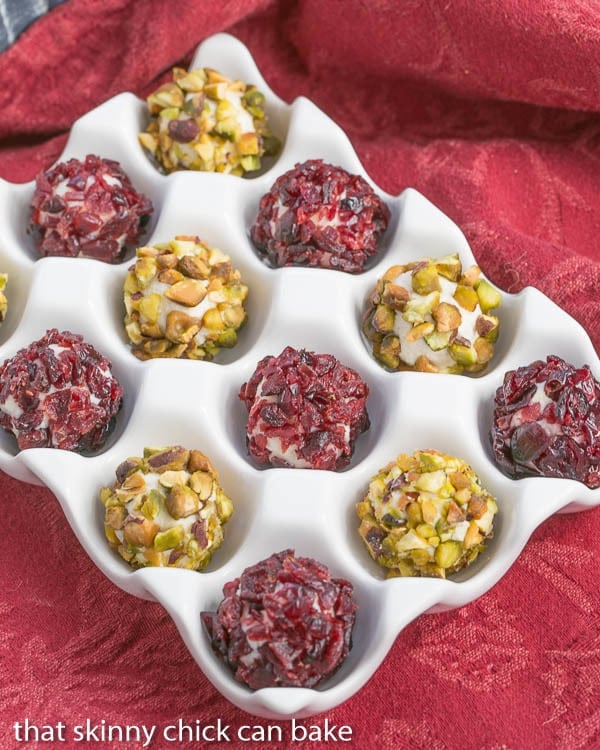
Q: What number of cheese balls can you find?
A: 12